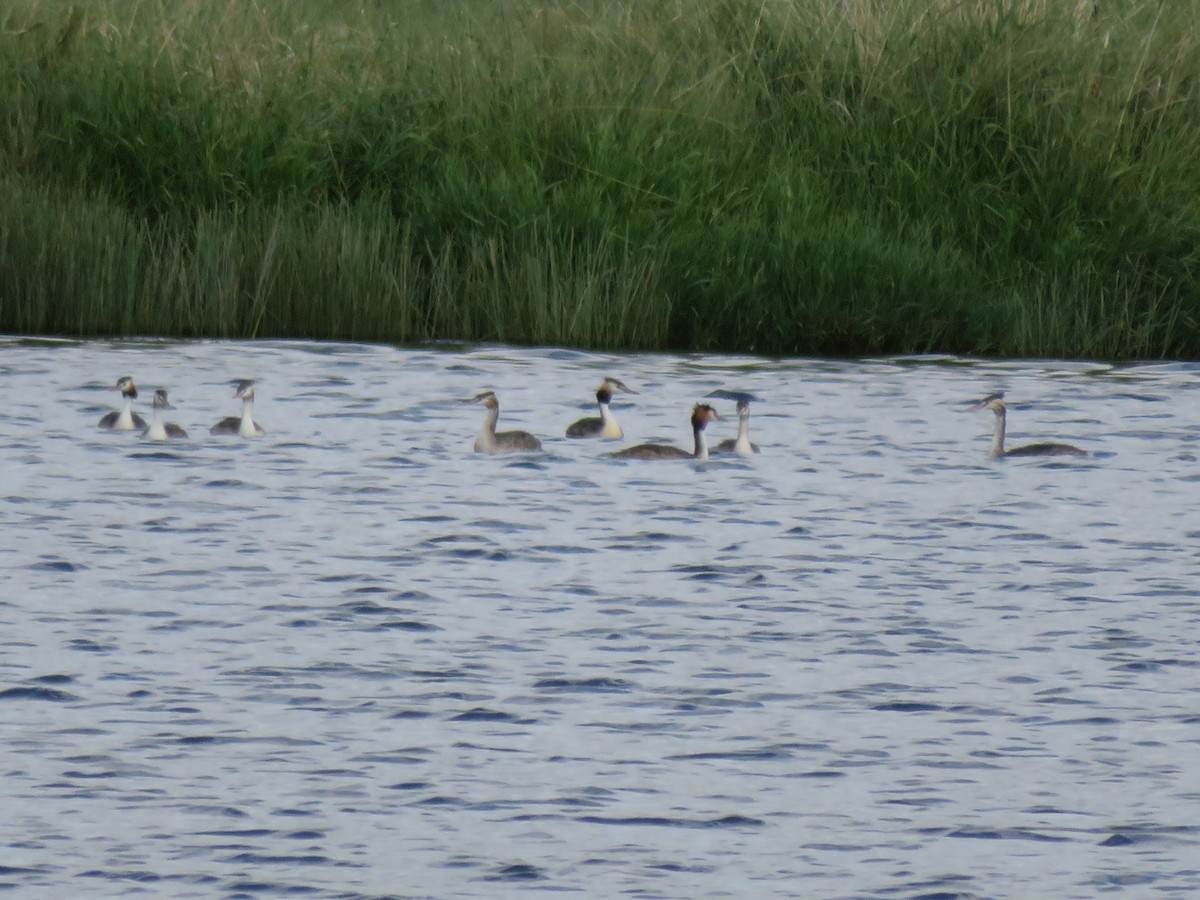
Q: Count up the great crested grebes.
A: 8